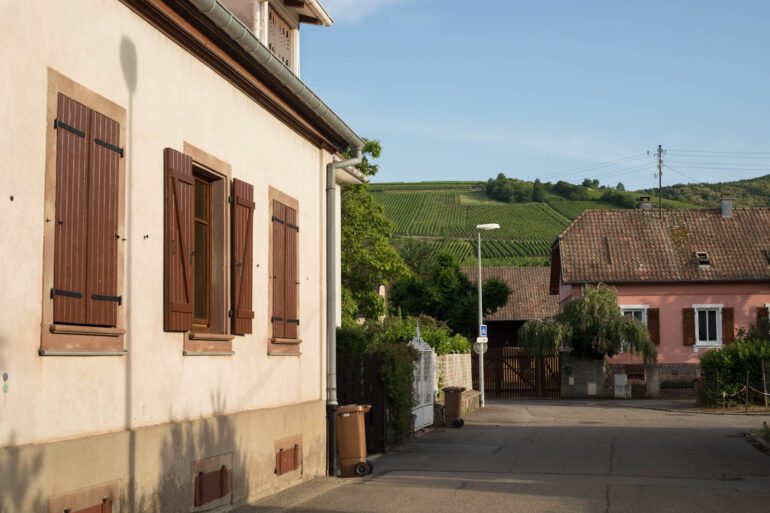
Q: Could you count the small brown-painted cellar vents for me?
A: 3